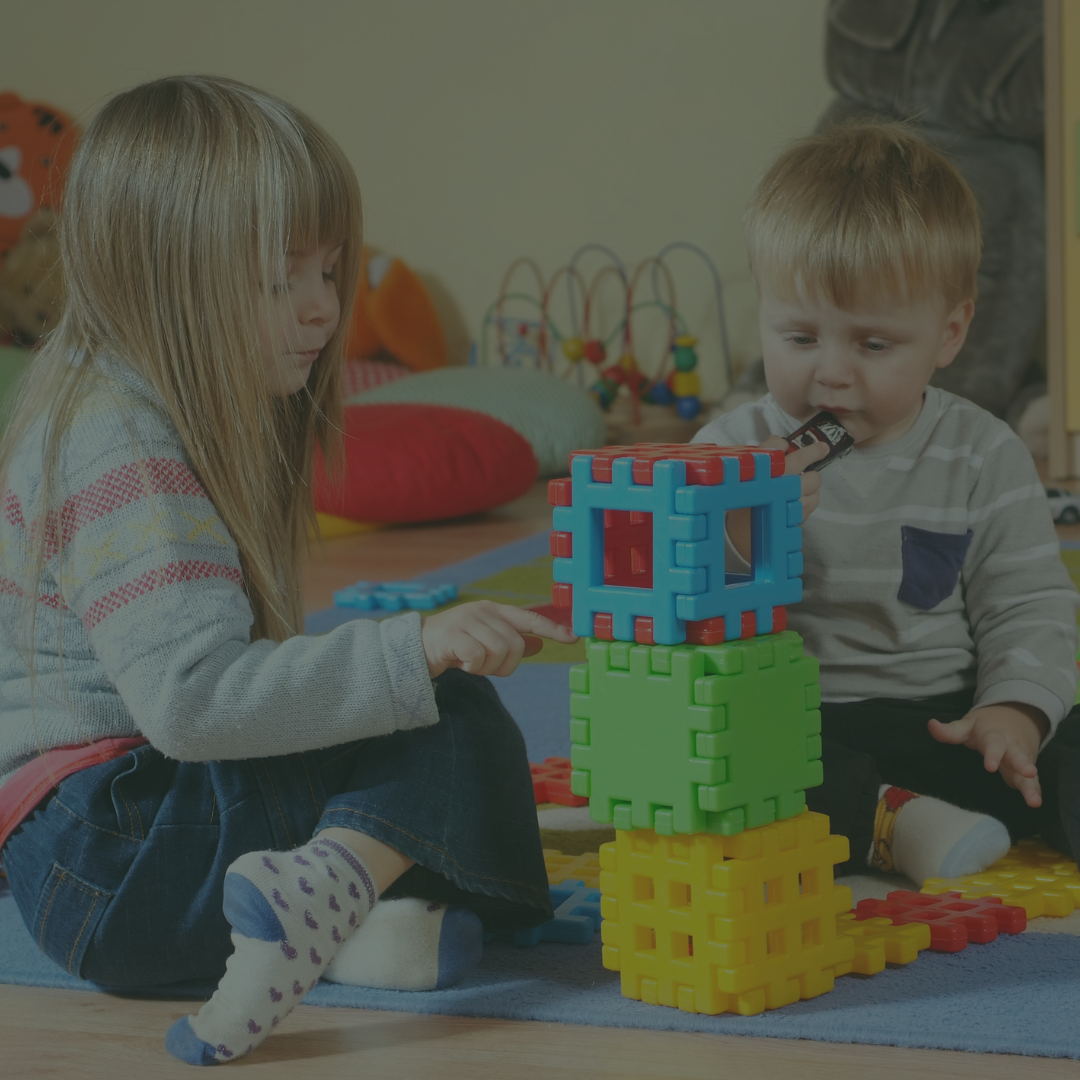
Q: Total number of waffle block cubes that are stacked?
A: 3